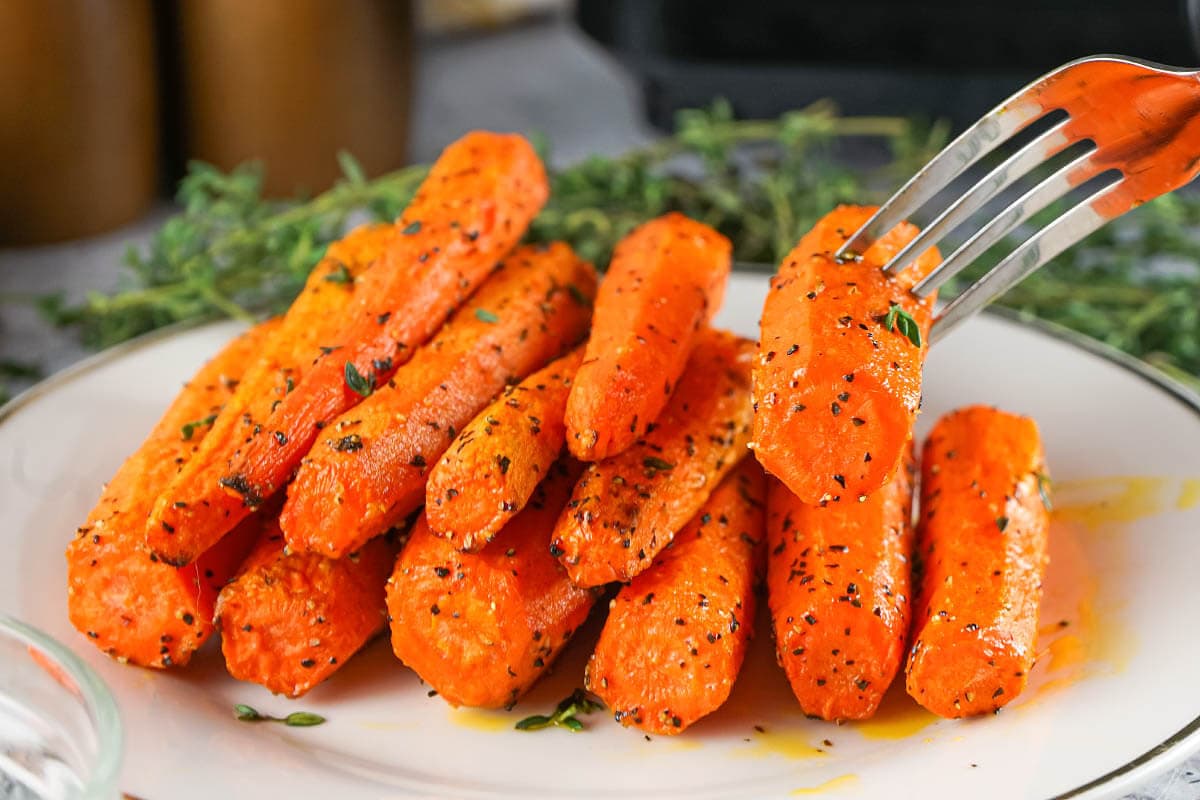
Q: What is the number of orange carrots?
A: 13